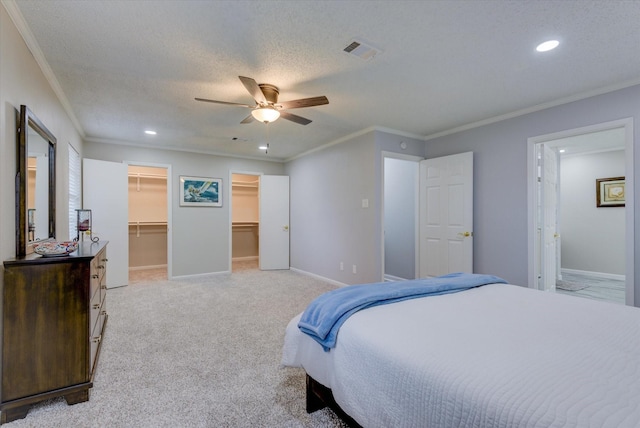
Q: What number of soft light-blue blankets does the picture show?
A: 1